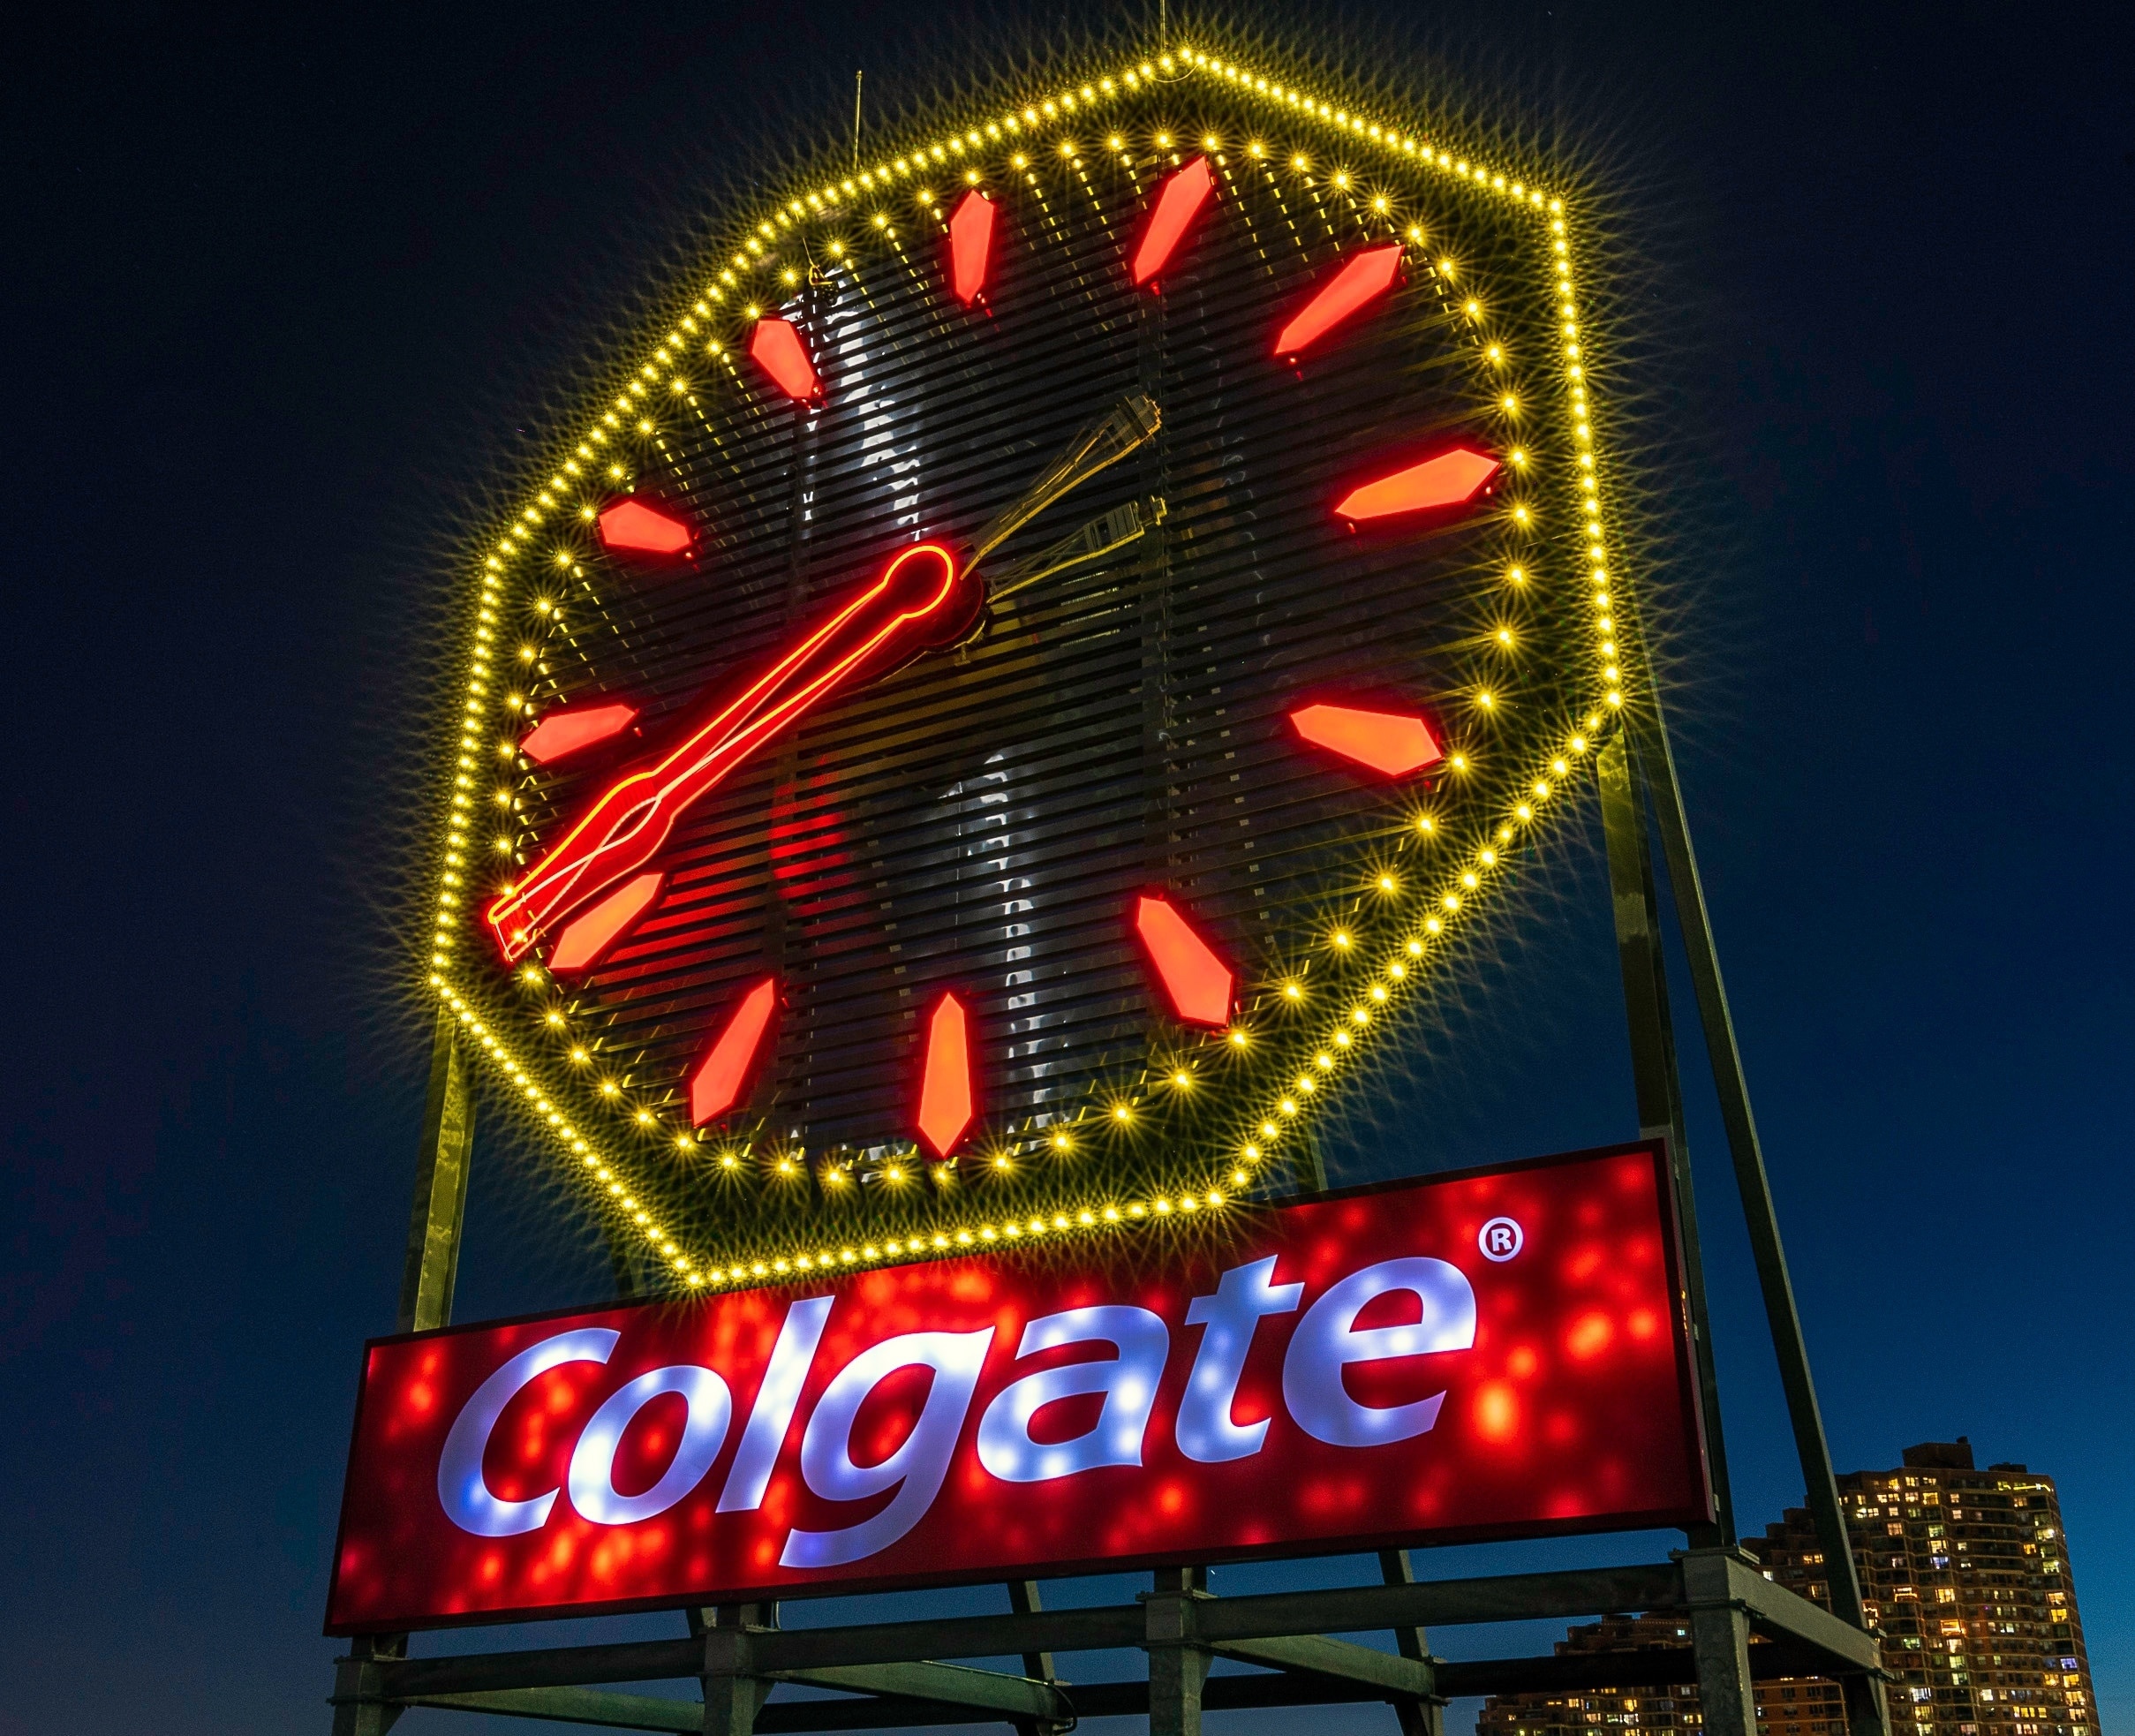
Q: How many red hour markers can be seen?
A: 12